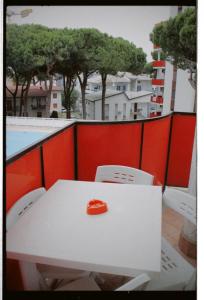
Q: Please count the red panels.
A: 5